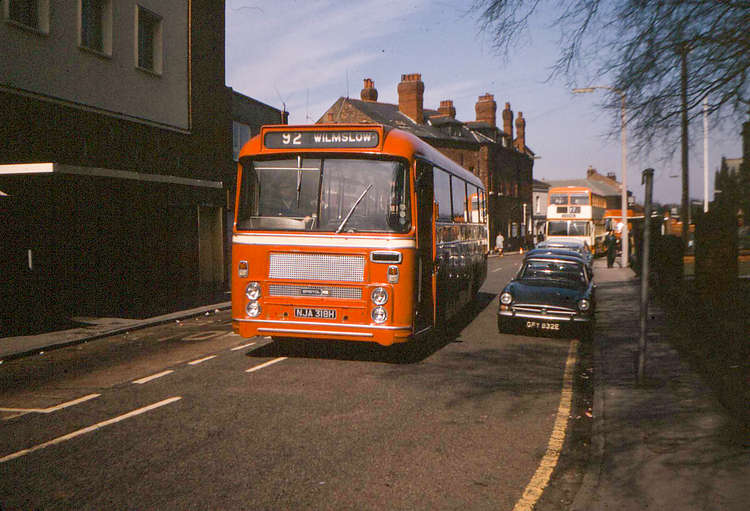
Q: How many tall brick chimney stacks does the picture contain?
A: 6